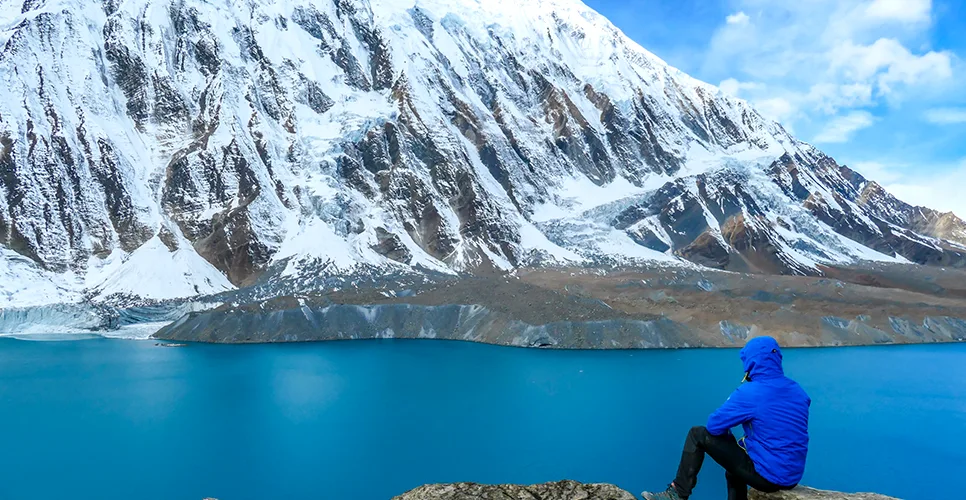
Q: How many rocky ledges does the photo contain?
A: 2